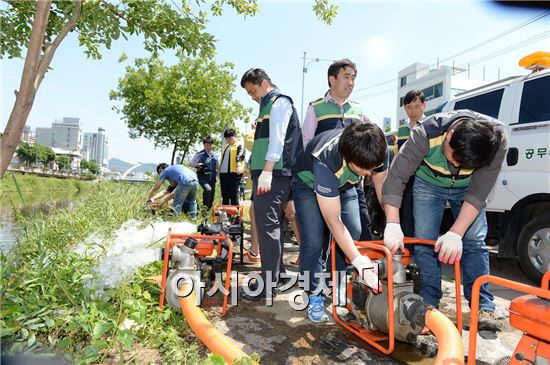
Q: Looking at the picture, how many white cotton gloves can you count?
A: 4